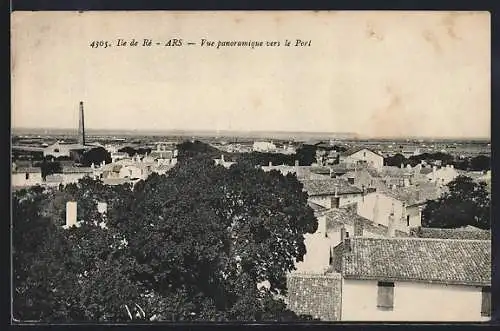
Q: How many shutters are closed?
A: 2